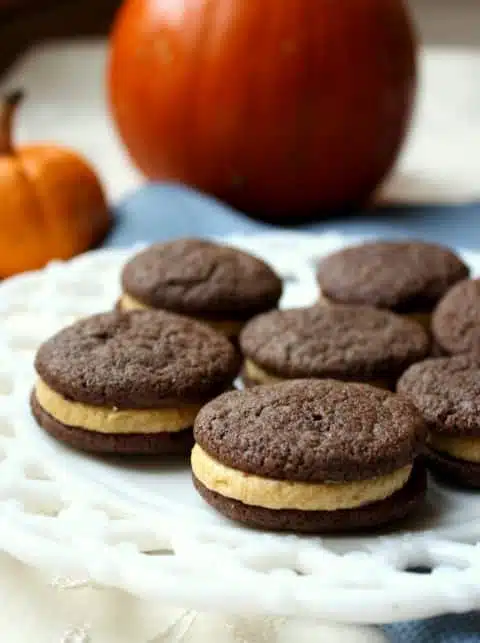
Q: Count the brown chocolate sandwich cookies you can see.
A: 7